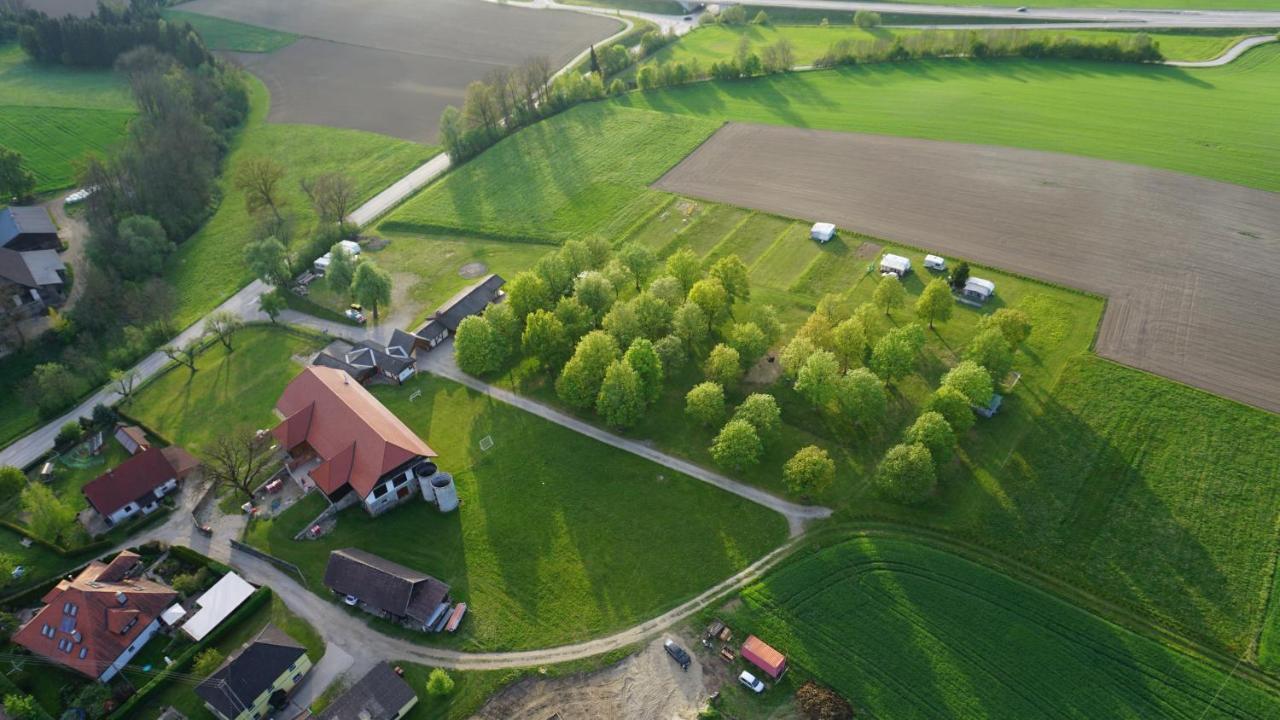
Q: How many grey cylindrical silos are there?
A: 2